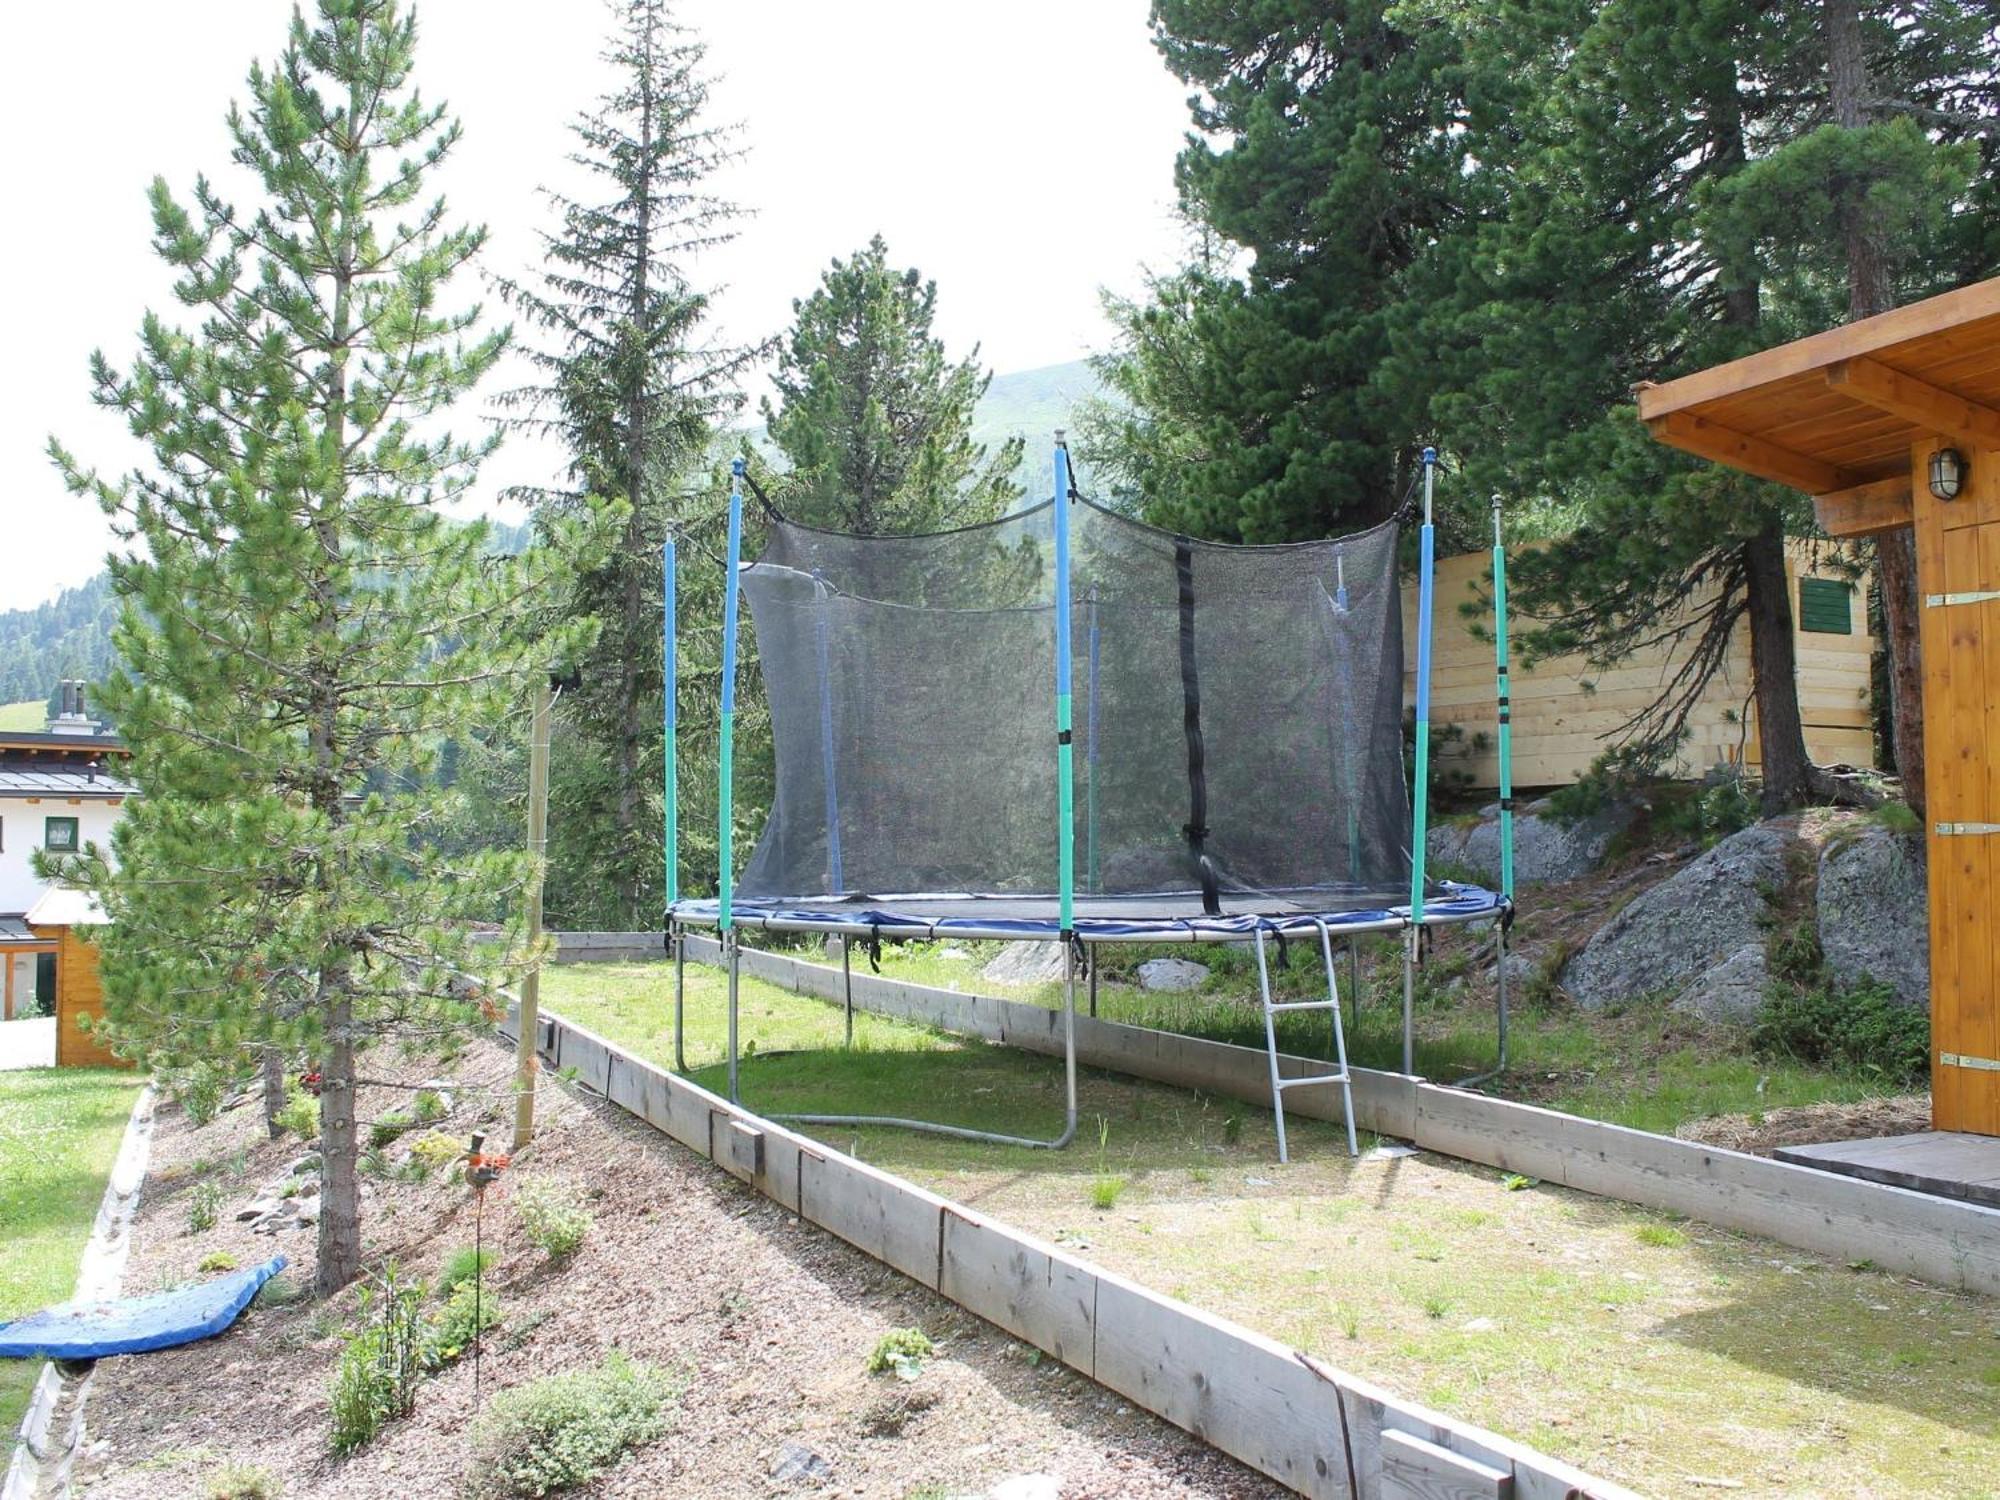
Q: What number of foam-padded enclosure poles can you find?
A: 8